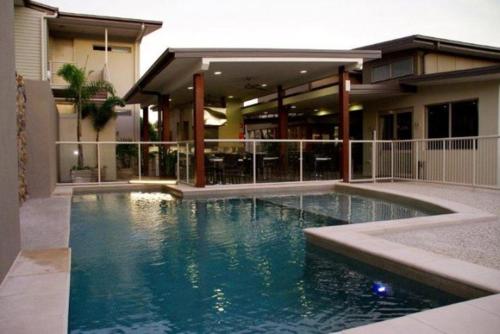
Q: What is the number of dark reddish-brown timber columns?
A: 5